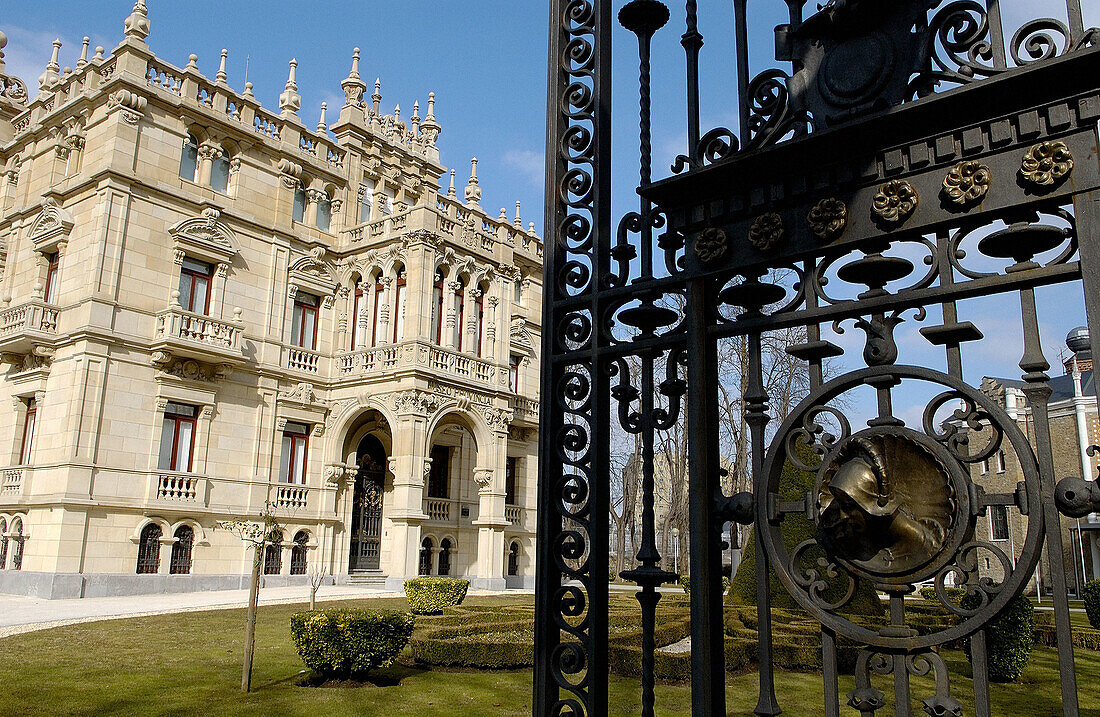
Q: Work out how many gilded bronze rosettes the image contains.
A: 6